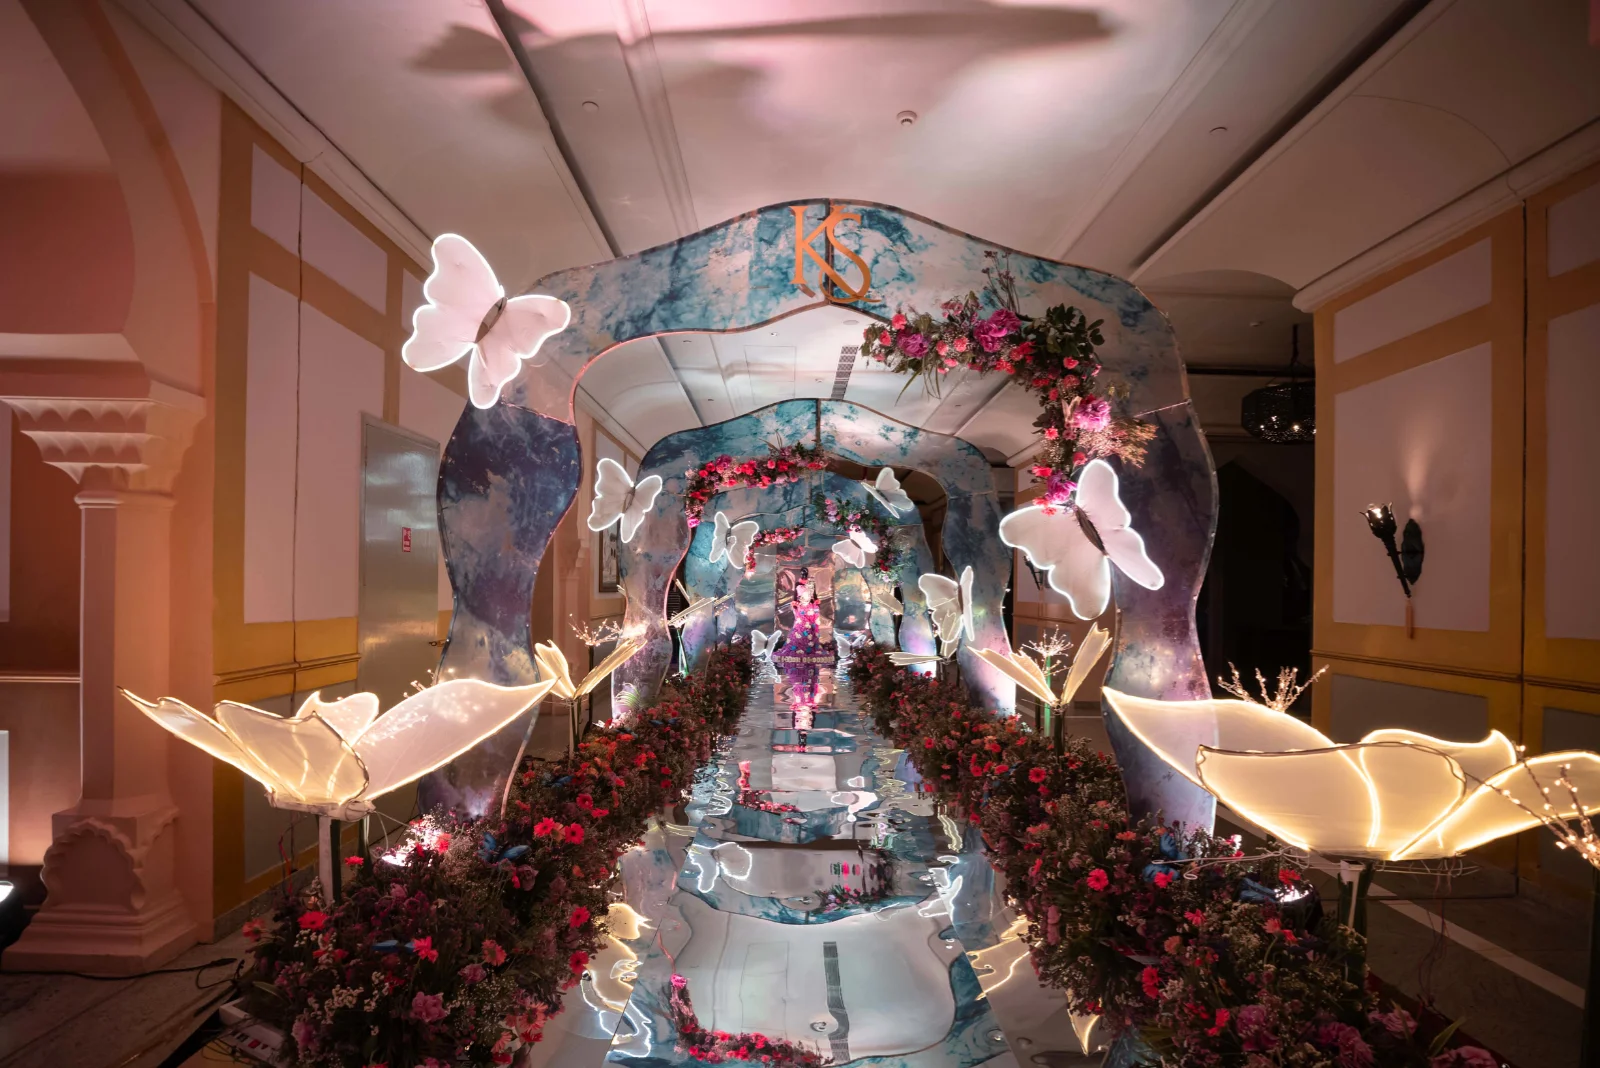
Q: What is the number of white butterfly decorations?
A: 9